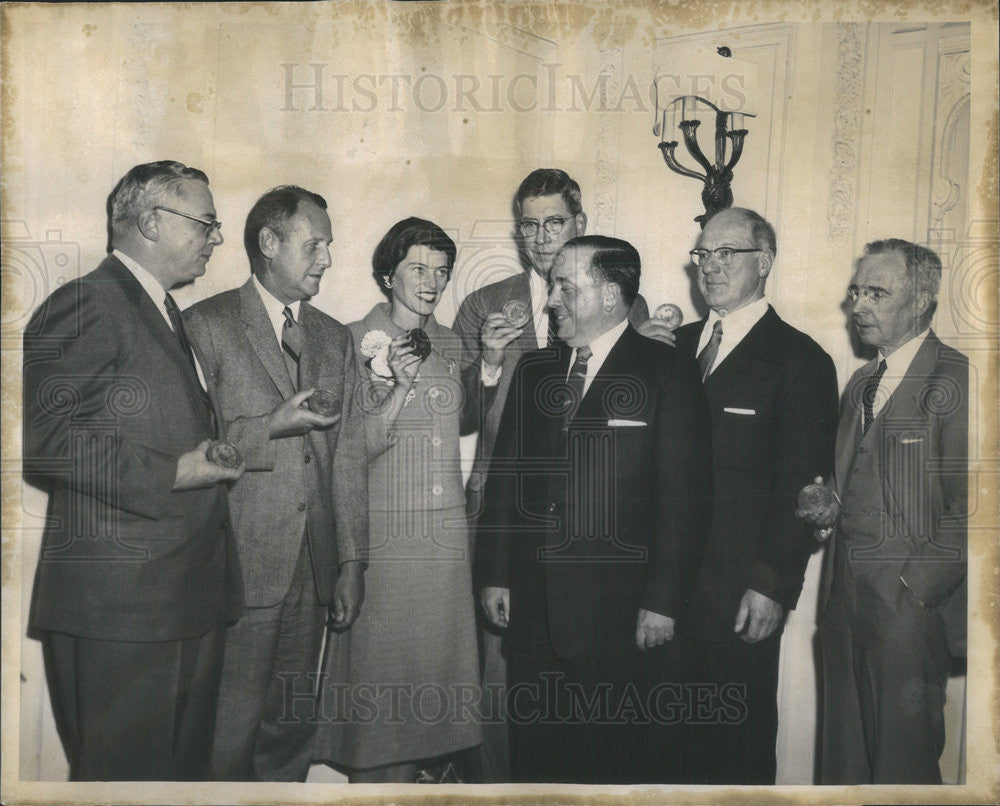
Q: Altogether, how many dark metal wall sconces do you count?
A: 1